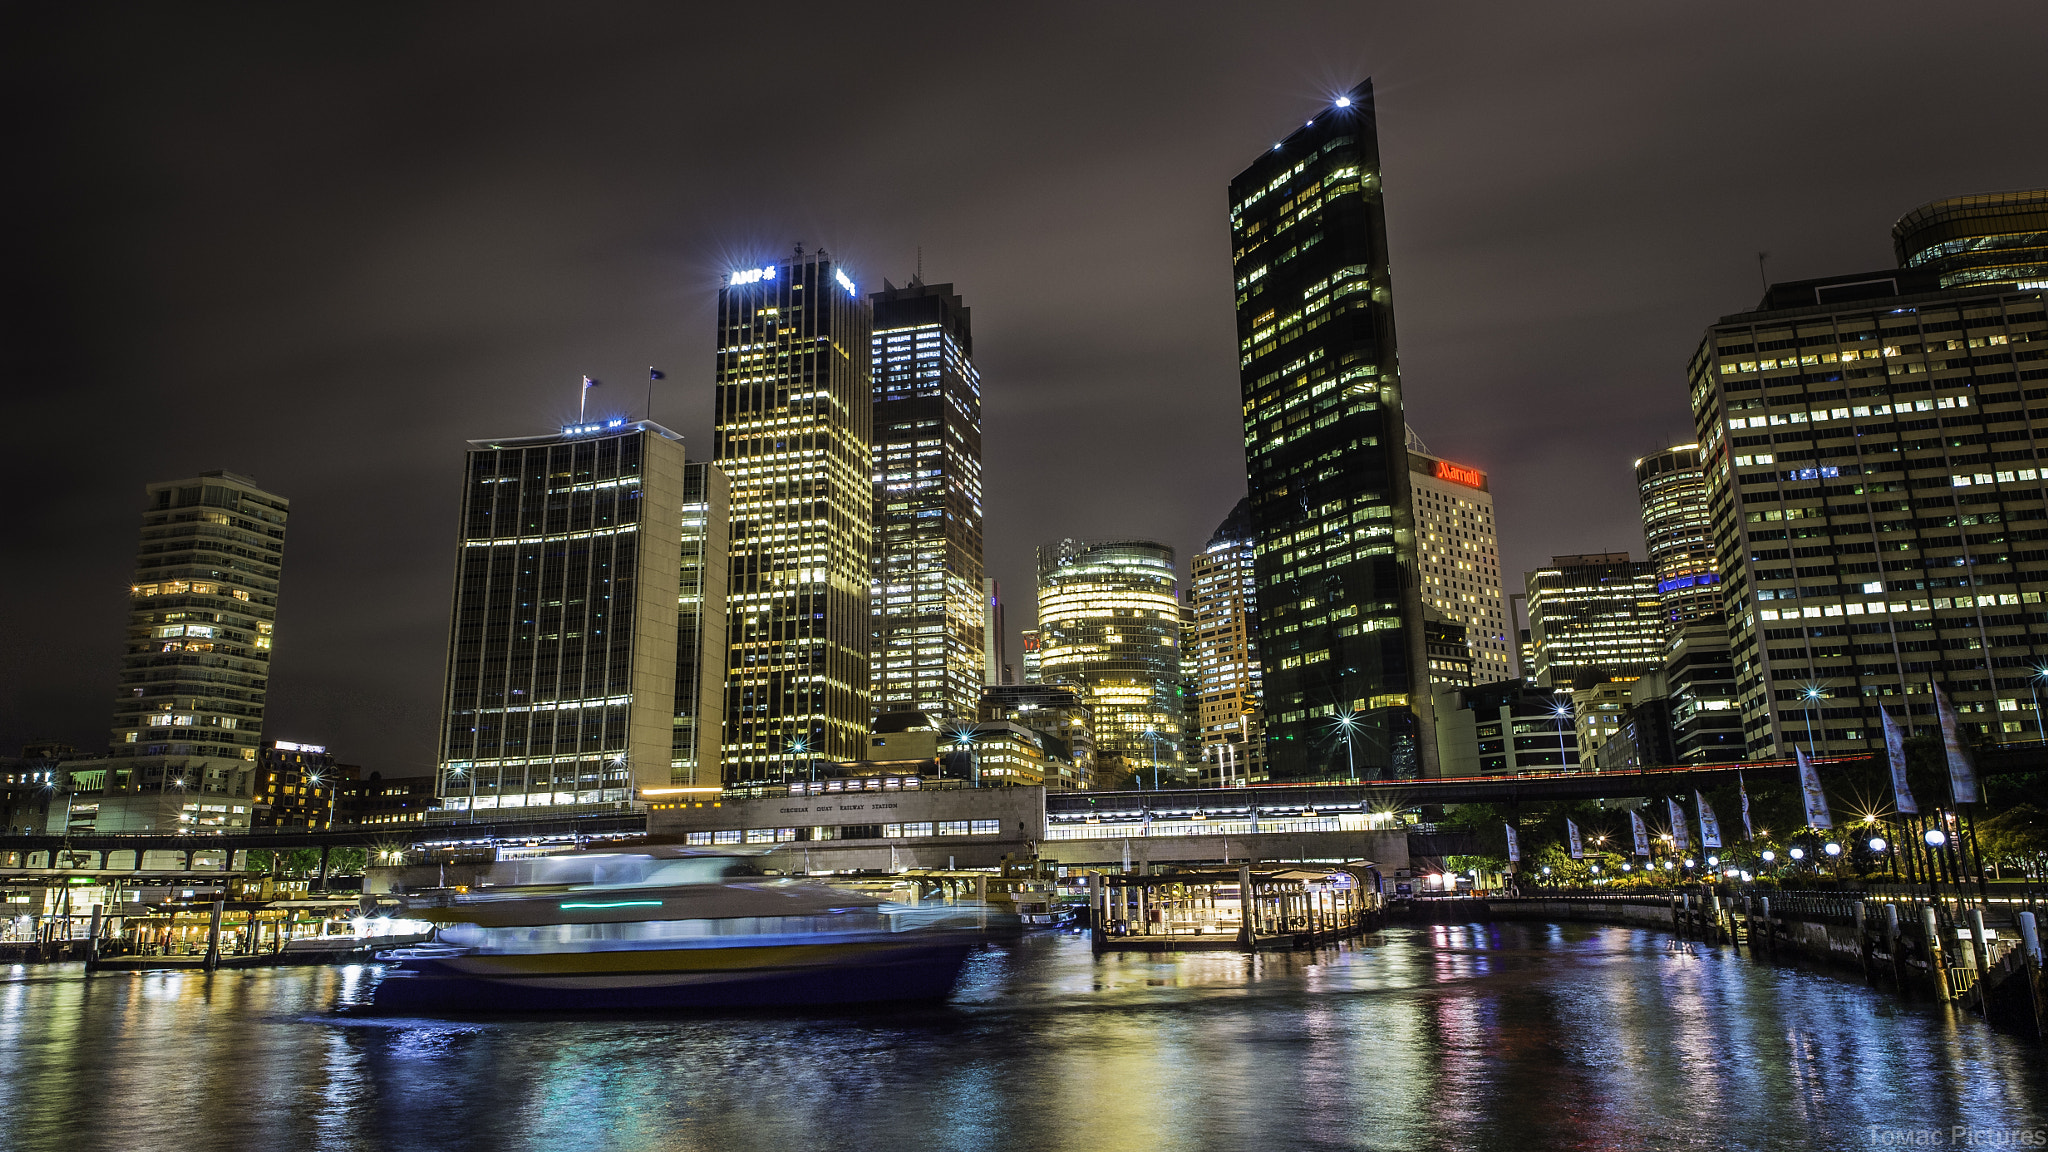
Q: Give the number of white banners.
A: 9